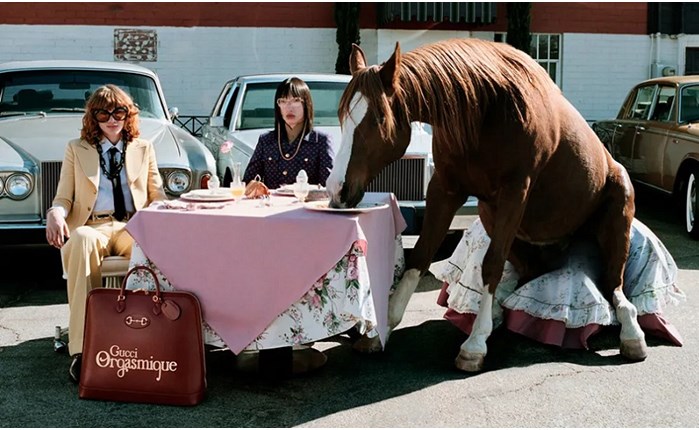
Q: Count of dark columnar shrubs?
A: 2